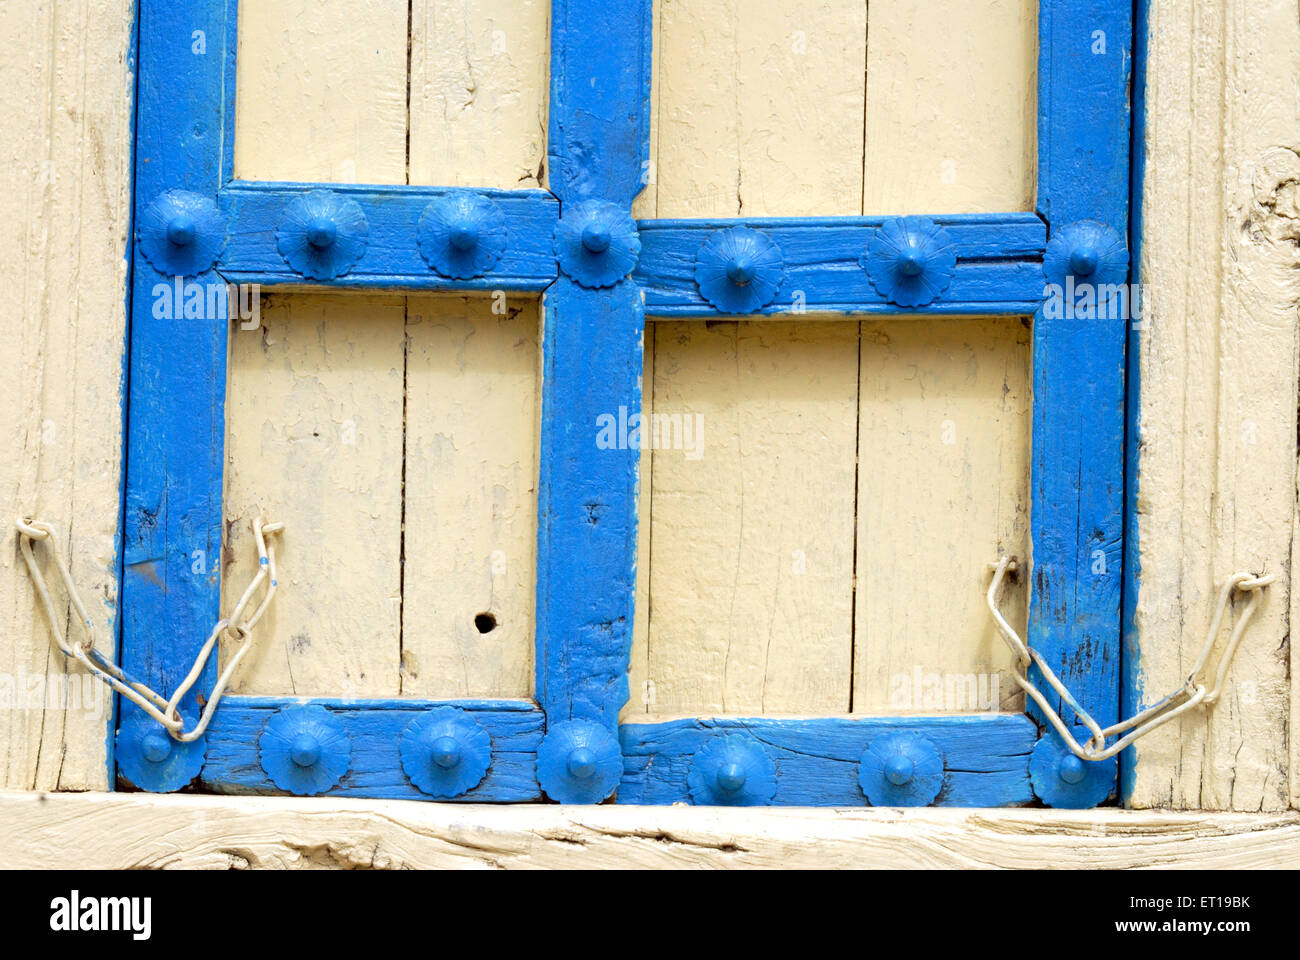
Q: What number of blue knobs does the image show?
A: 14